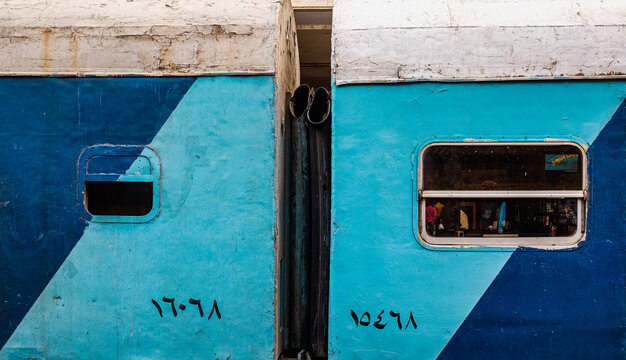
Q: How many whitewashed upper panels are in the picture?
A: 2